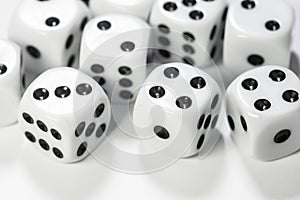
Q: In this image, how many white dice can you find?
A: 9